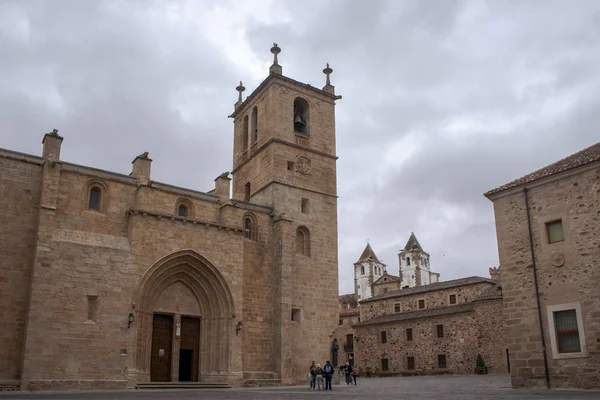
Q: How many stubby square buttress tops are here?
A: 3